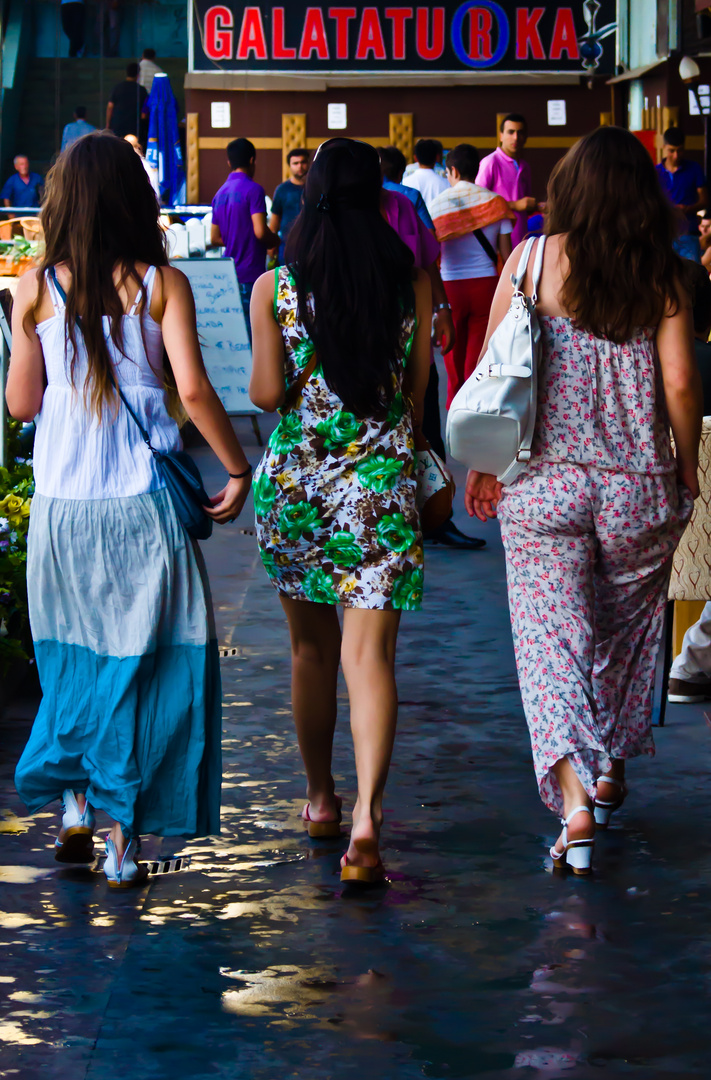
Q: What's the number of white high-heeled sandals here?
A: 2